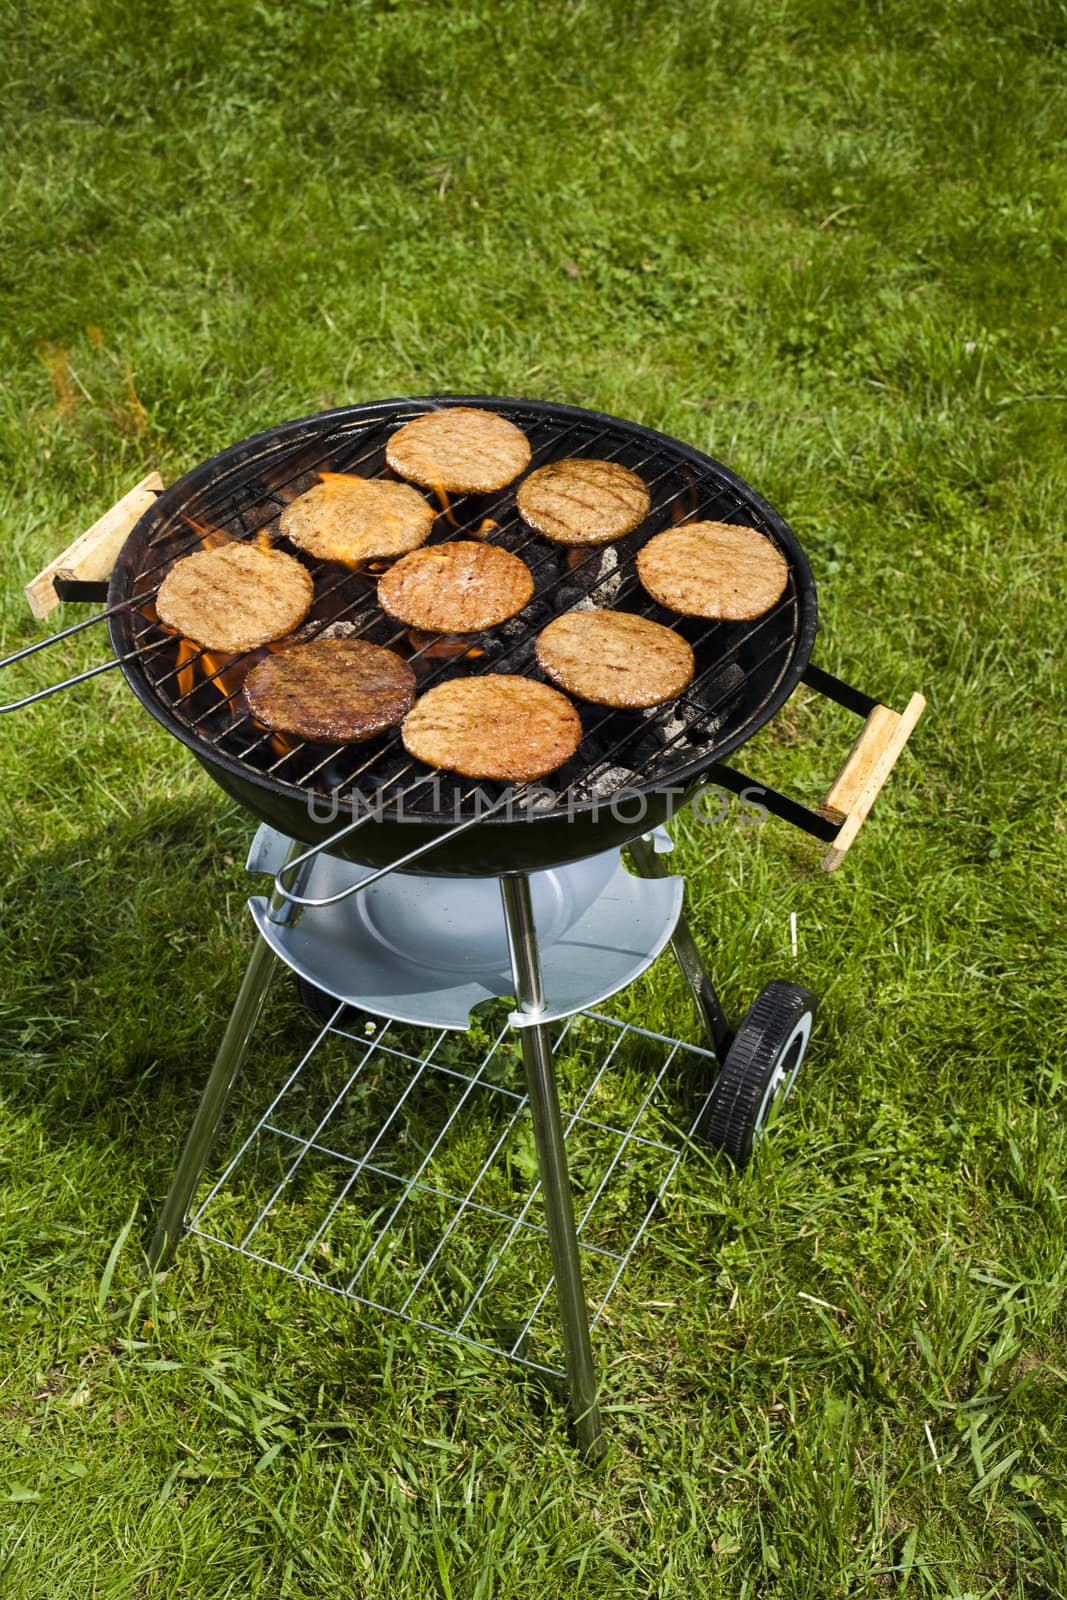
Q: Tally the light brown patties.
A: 8